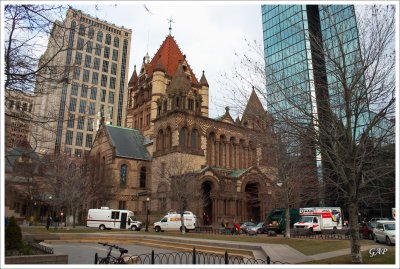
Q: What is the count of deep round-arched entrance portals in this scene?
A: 2